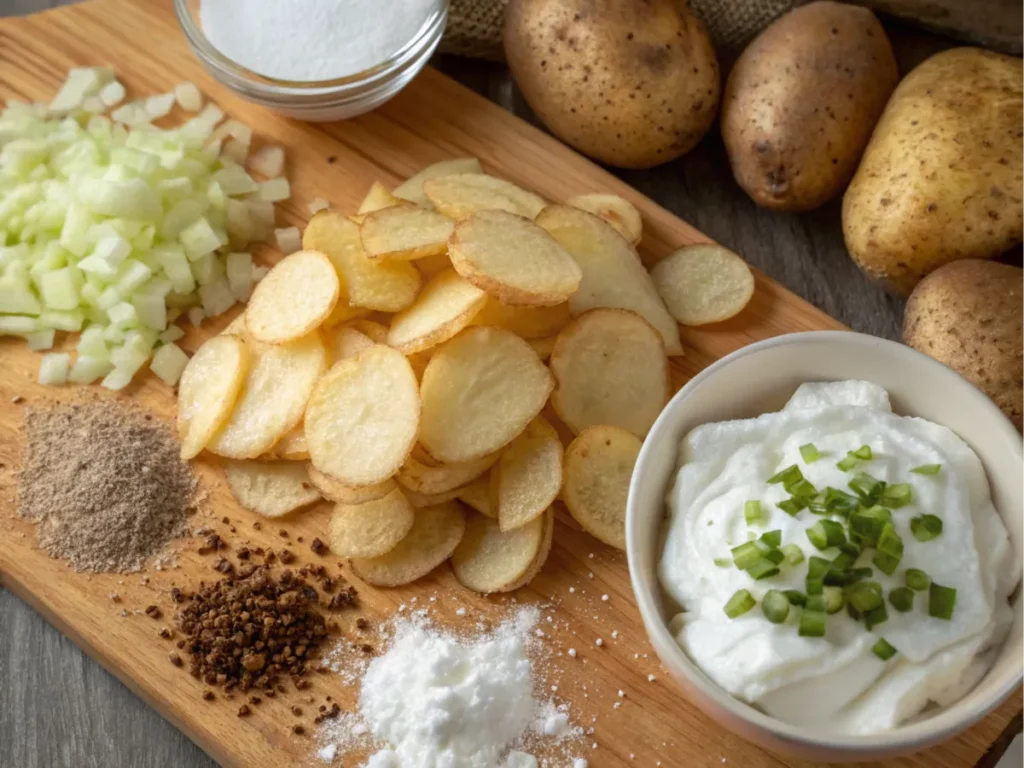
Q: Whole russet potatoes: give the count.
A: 4